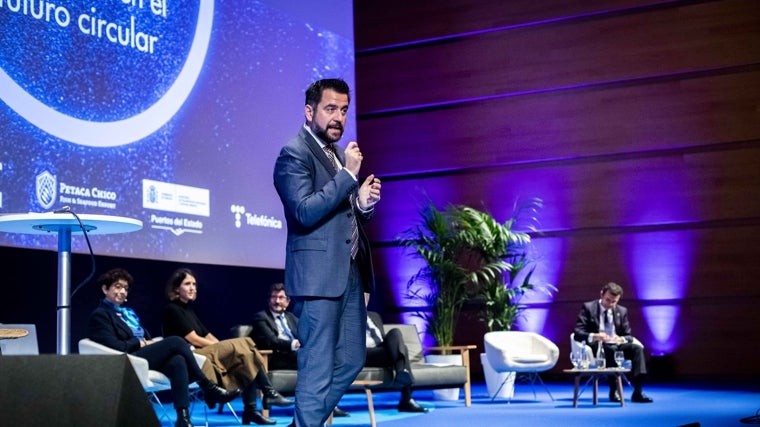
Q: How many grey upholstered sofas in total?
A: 1